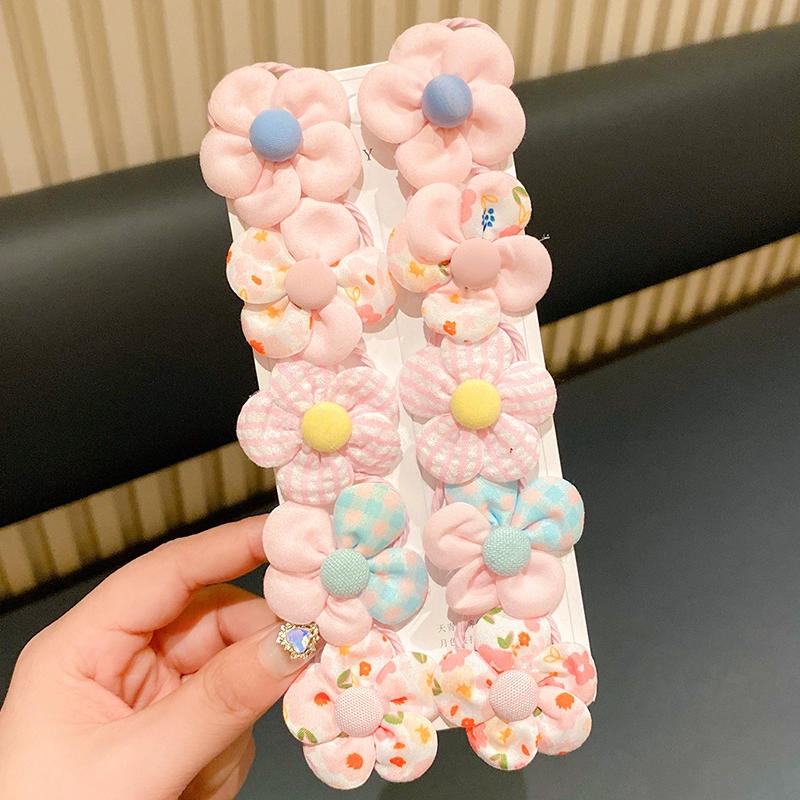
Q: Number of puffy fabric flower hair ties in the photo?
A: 10